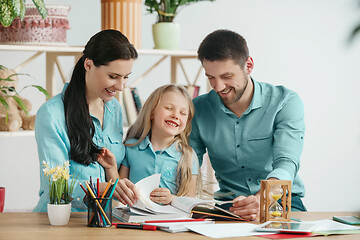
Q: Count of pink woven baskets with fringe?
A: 1